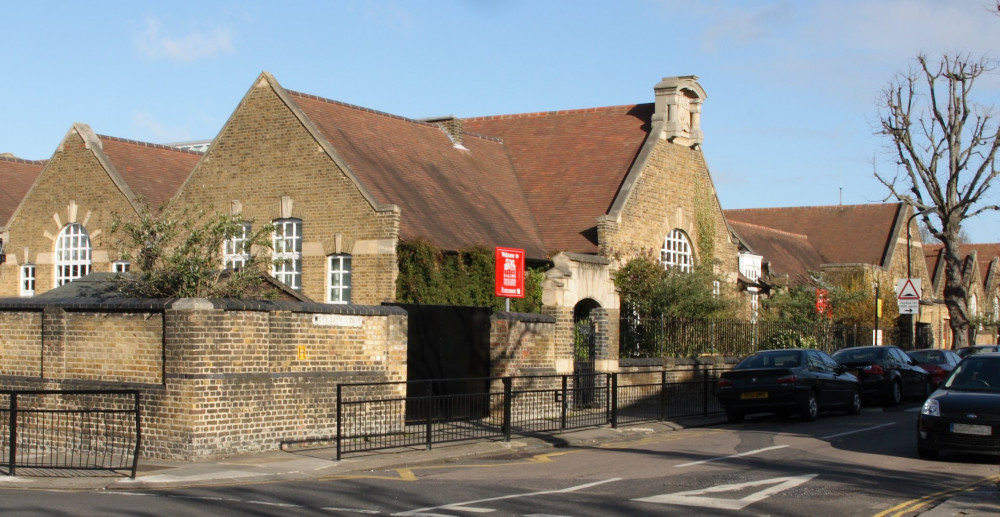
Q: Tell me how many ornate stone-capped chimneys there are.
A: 1